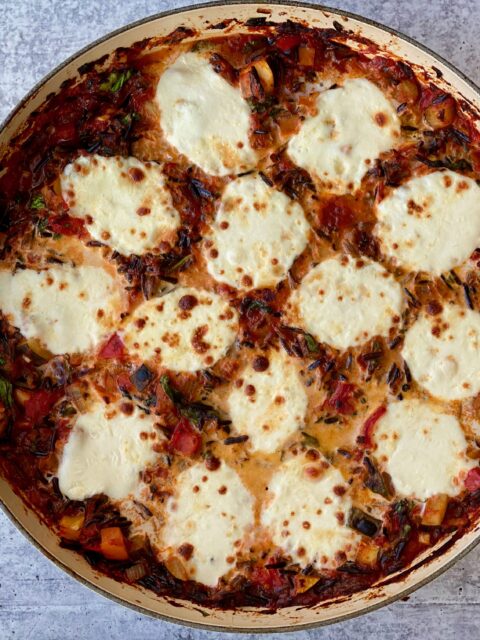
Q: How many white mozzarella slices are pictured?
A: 14